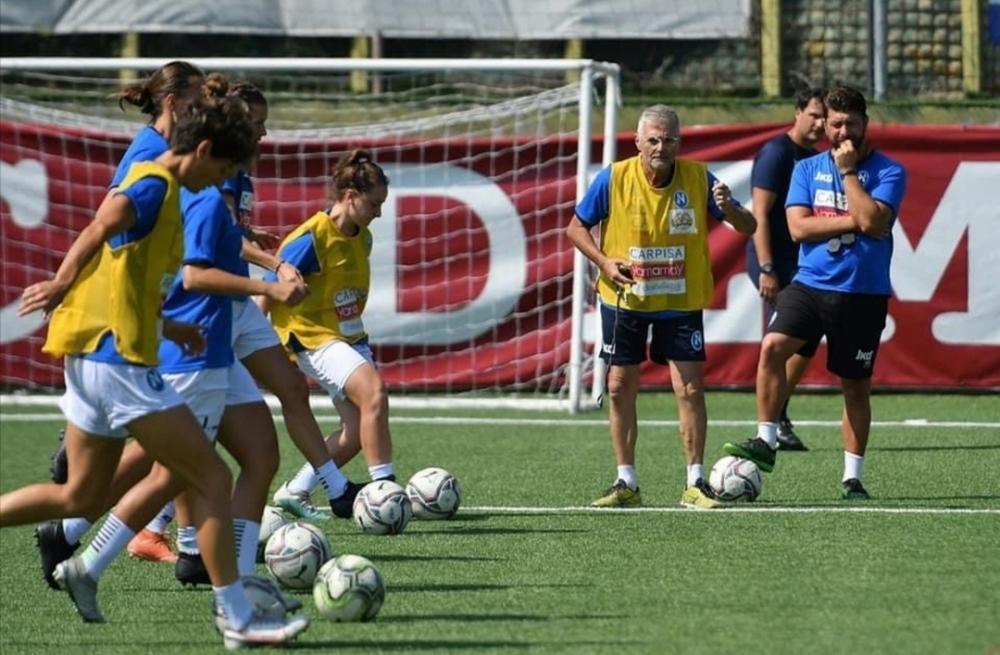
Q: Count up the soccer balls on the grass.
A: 7